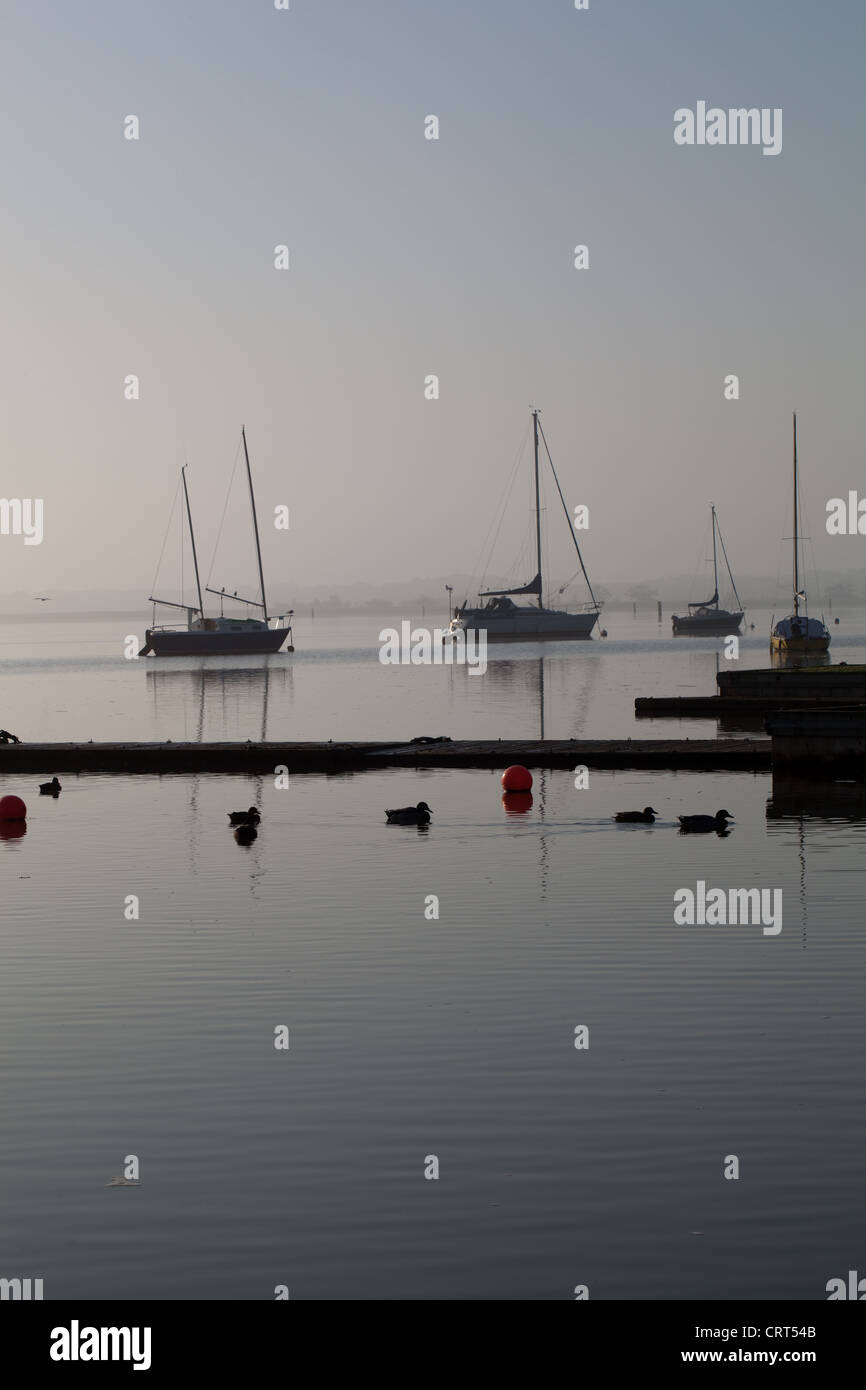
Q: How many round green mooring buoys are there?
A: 0